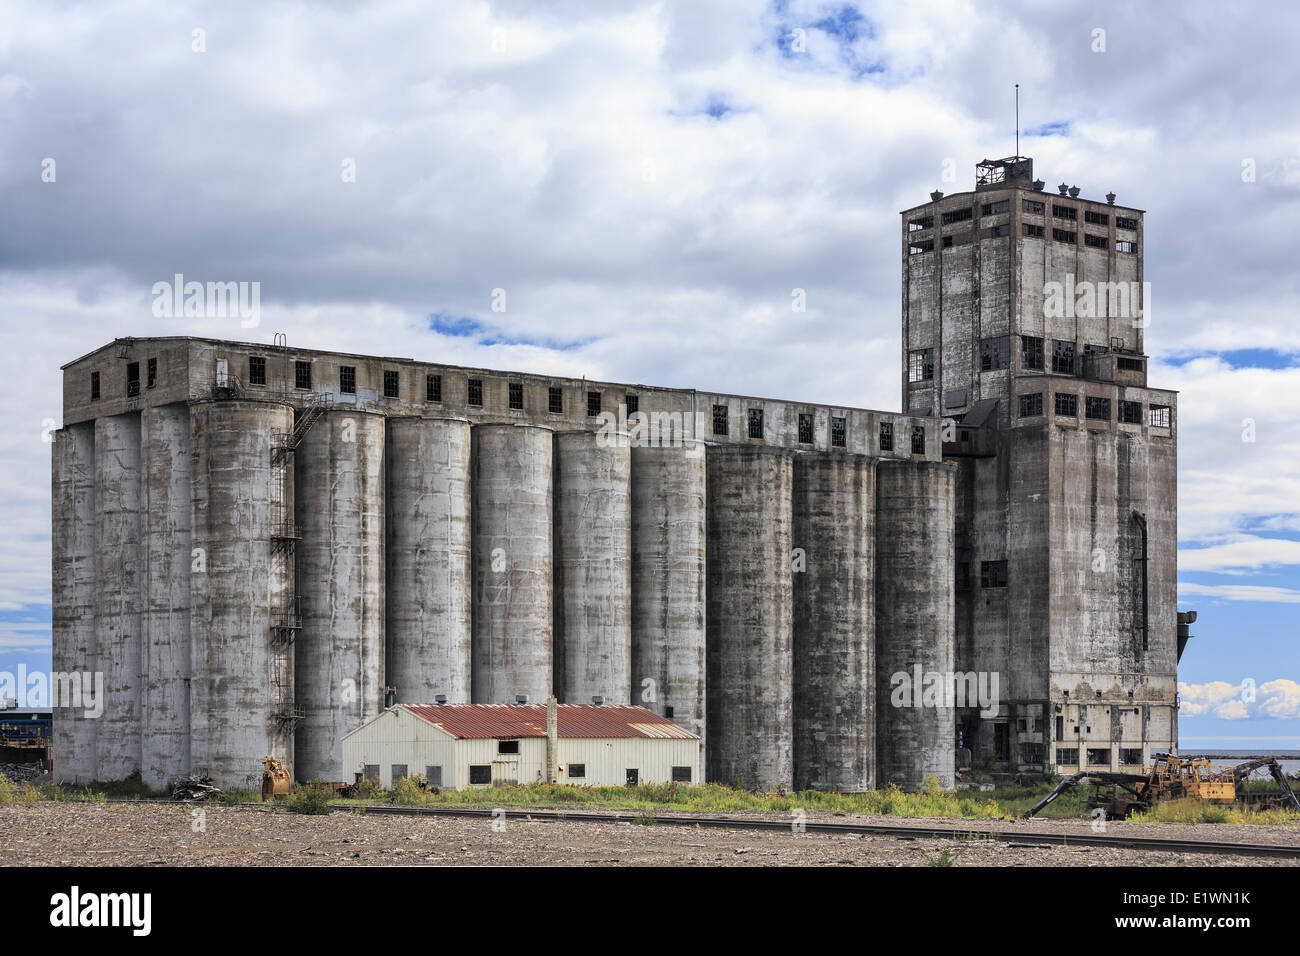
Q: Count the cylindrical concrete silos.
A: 12